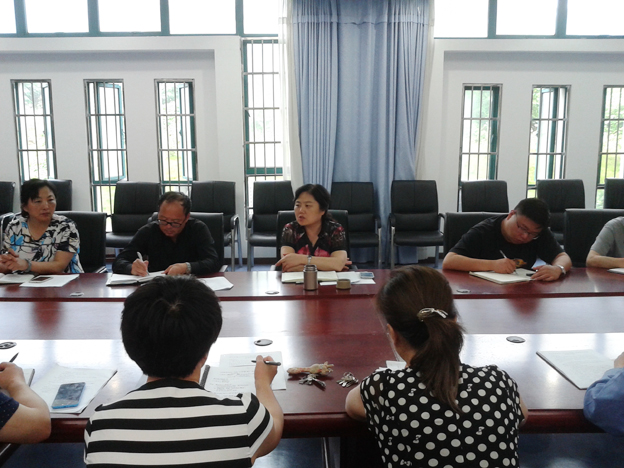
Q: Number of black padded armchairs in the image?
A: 15